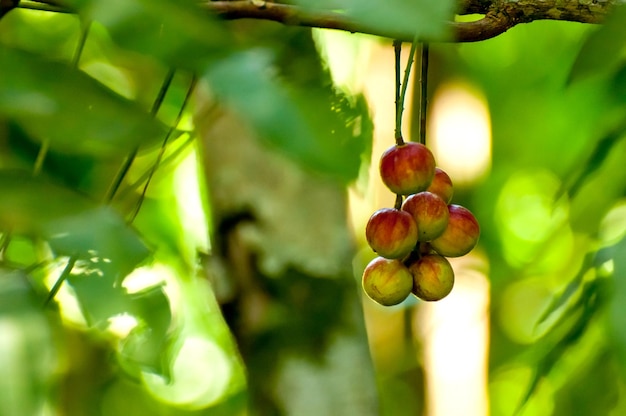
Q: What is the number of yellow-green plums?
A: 2